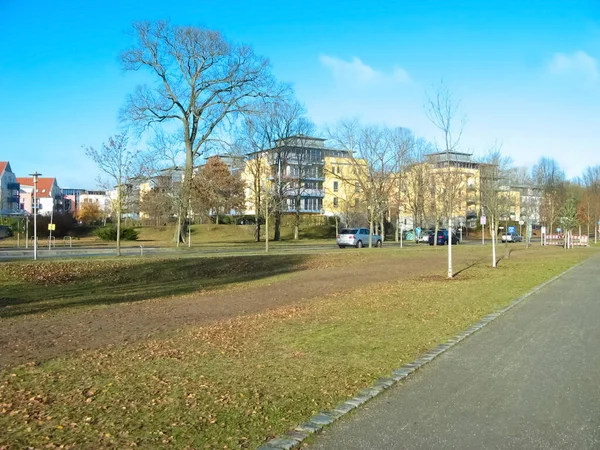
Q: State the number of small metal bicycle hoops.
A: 3